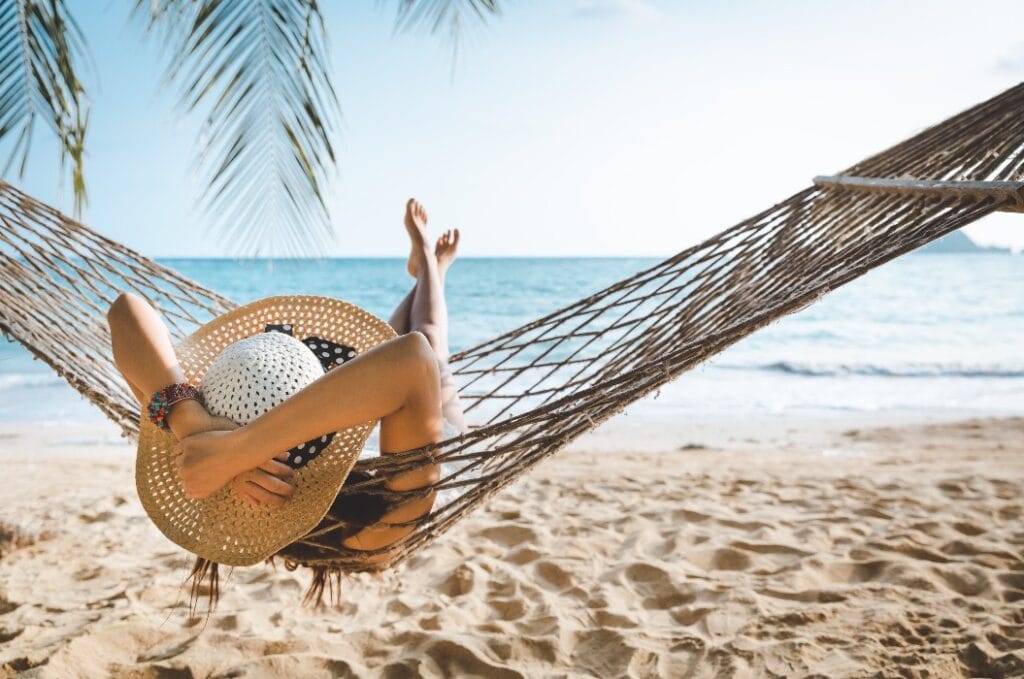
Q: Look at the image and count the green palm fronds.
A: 3